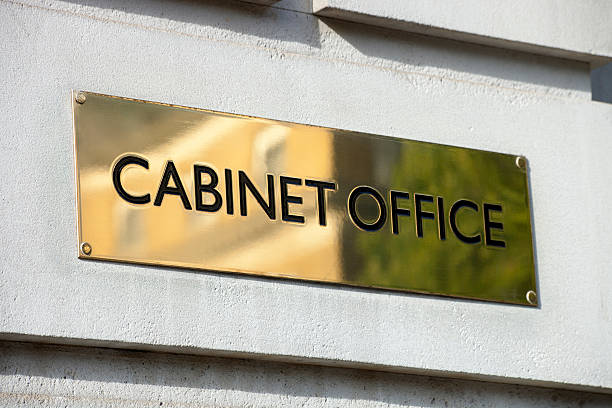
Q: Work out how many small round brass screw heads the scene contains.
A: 4